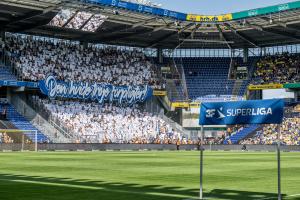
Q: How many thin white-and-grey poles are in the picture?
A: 2